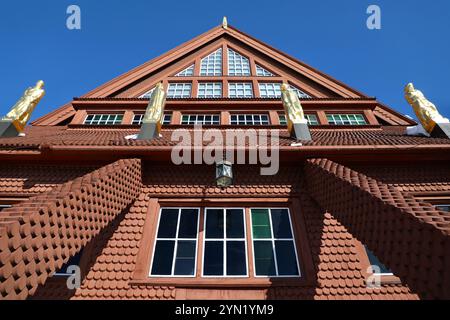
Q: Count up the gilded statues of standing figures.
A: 4